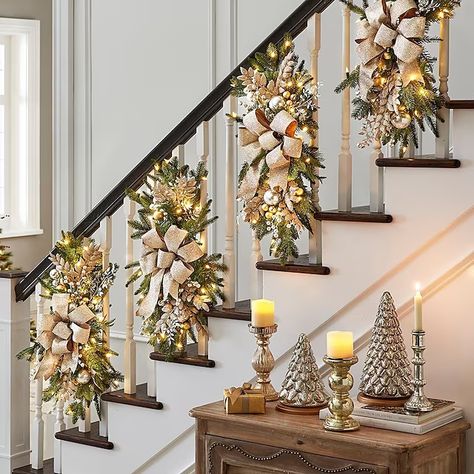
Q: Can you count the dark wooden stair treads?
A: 9